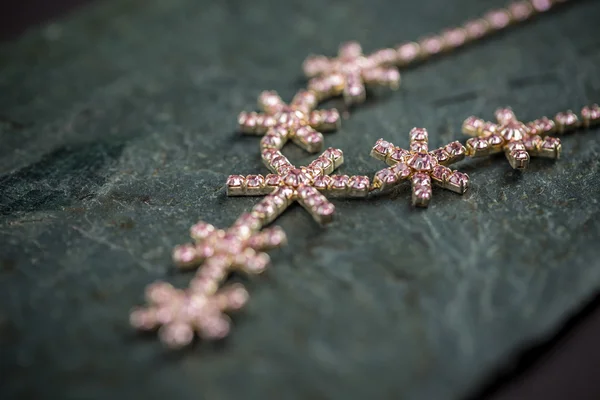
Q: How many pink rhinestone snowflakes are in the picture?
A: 7